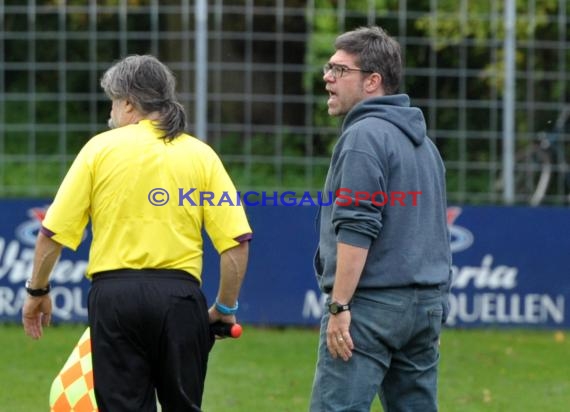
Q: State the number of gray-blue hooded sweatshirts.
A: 1